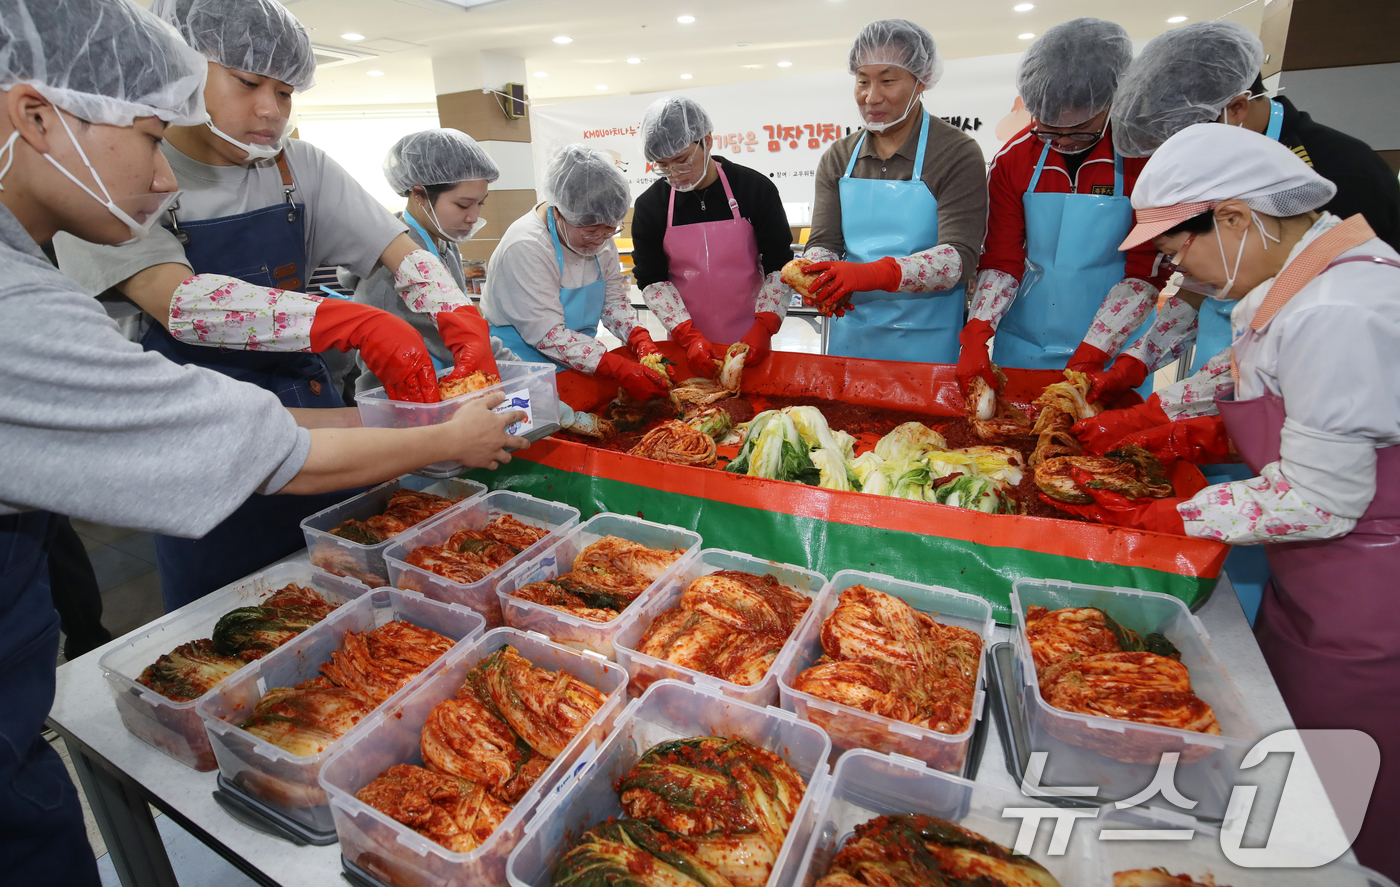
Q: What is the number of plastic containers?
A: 13